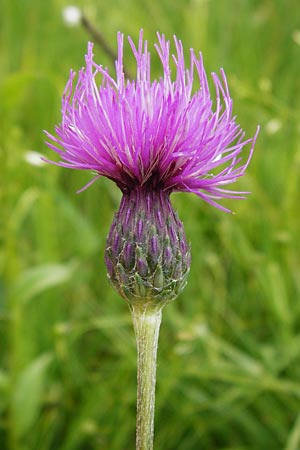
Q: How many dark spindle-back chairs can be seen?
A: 0